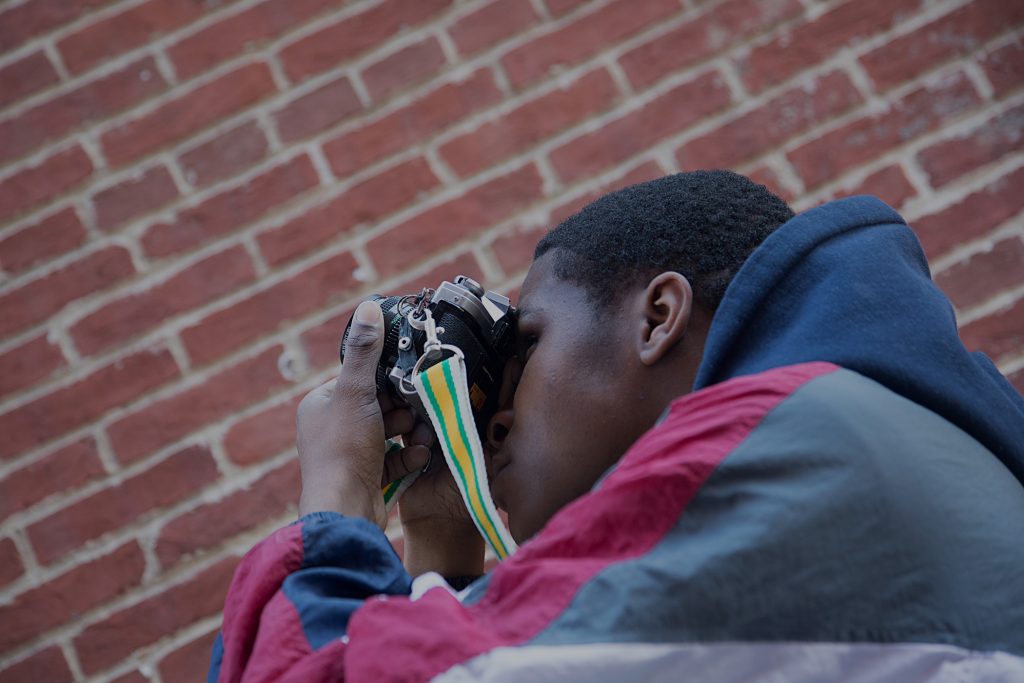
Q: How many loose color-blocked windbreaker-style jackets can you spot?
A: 1